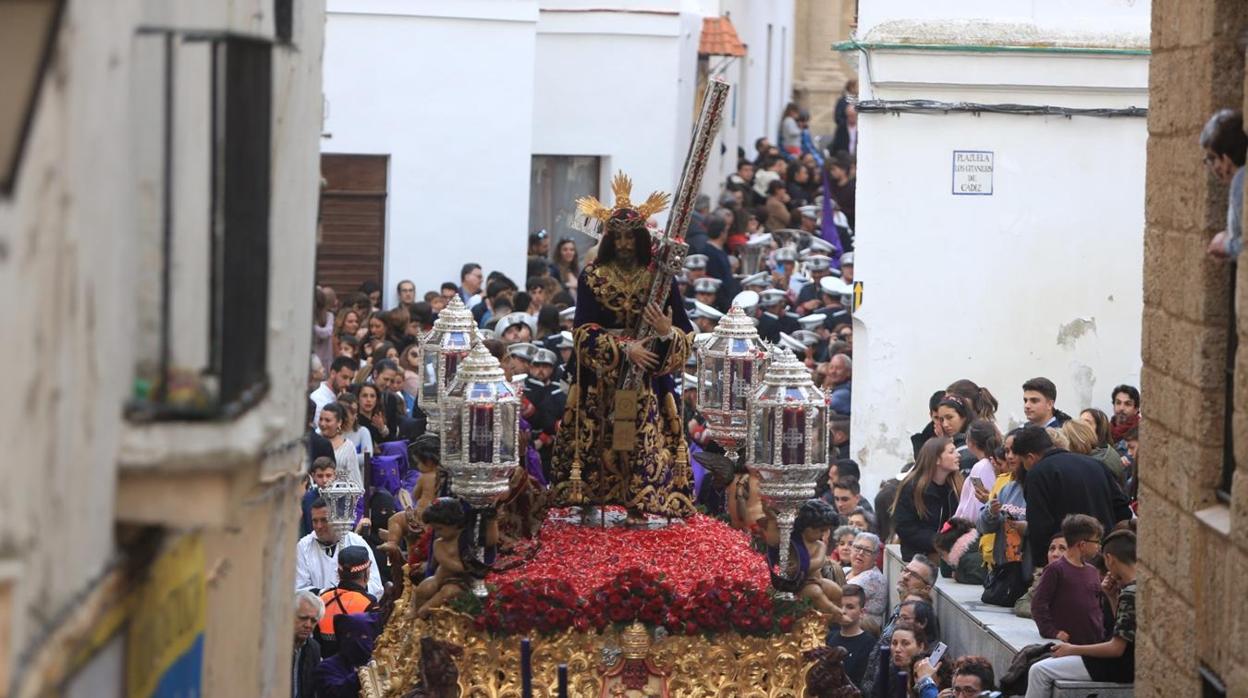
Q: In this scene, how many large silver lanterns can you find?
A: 4